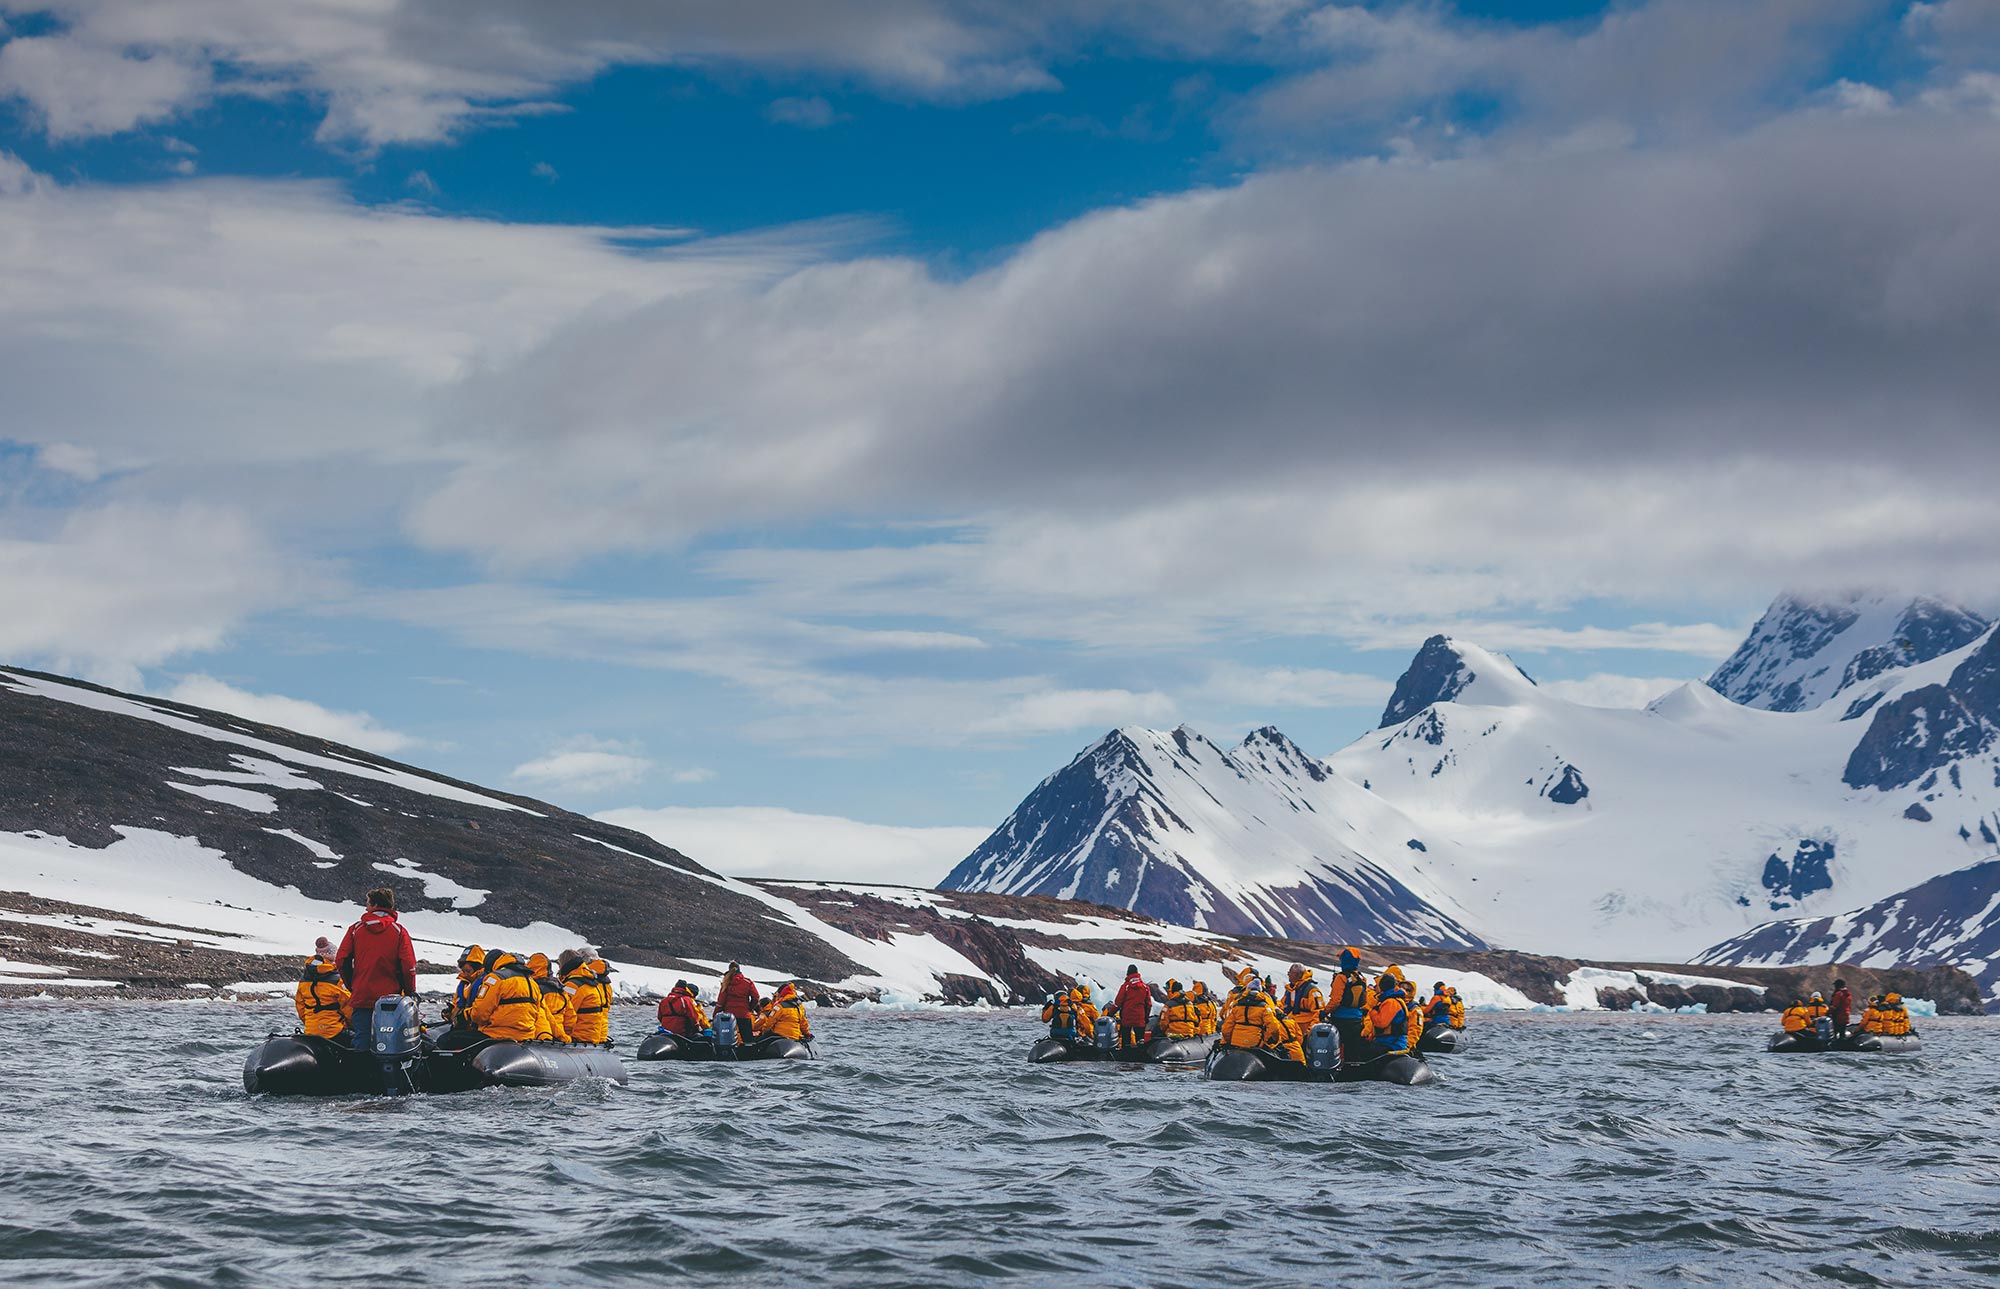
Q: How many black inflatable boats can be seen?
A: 6